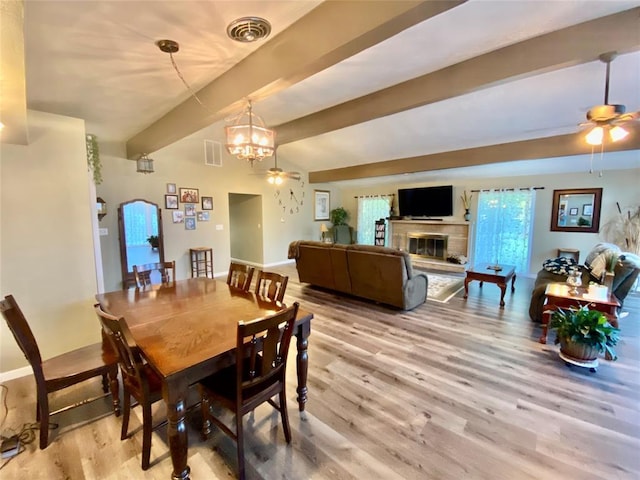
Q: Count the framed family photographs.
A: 8